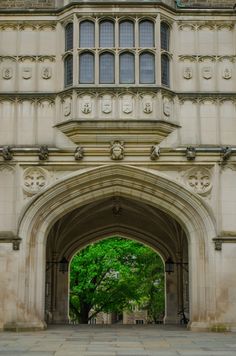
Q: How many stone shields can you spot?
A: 12